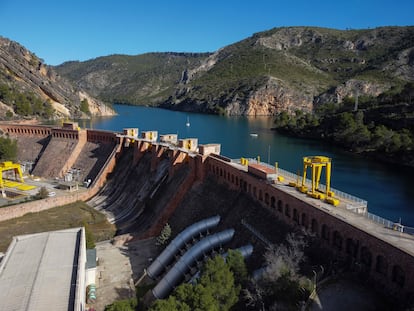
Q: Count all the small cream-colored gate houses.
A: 5